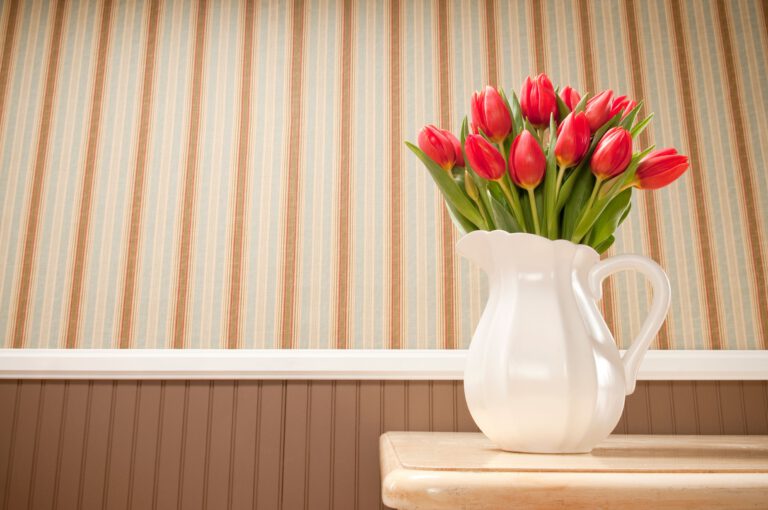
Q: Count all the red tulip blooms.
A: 12